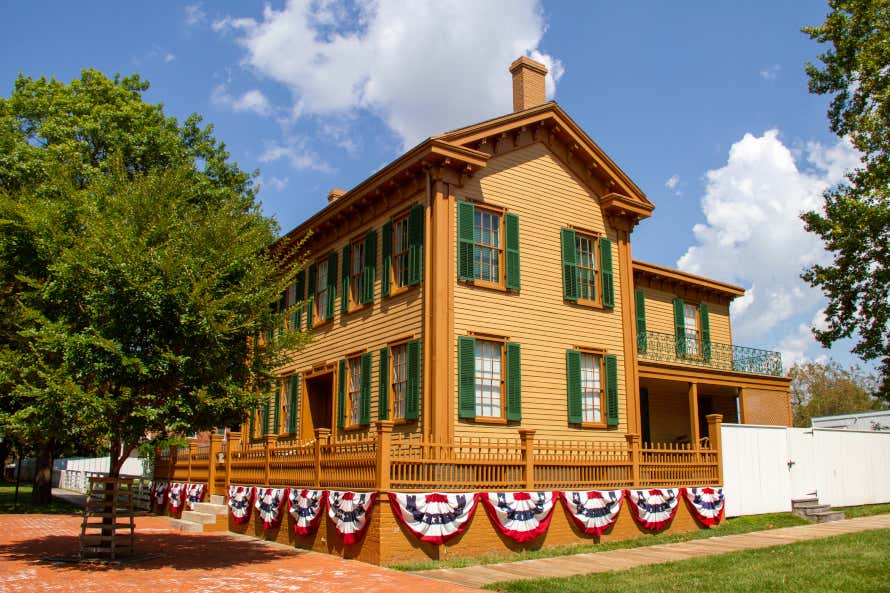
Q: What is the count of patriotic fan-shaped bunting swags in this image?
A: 12